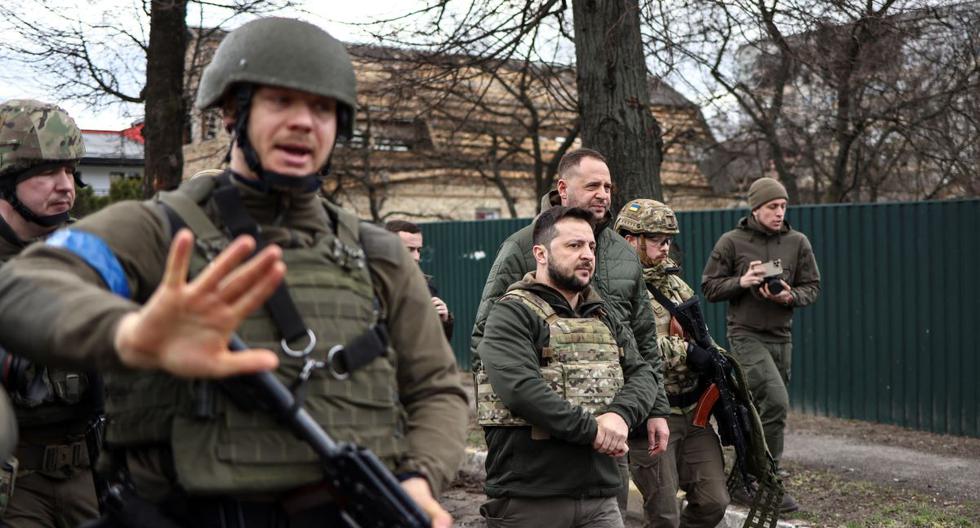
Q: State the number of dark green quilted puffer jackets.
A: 1